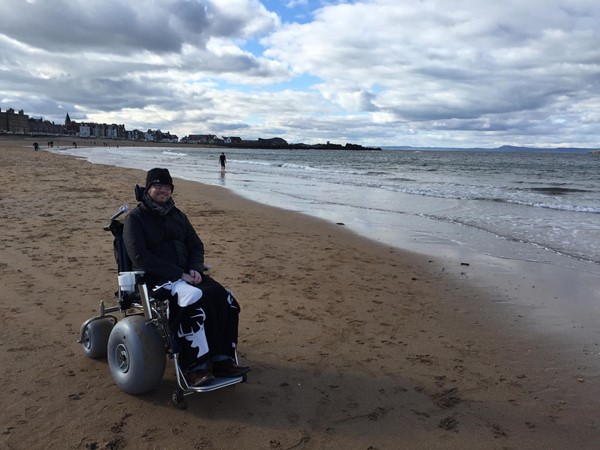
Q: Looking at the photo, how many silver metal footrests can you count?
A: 1